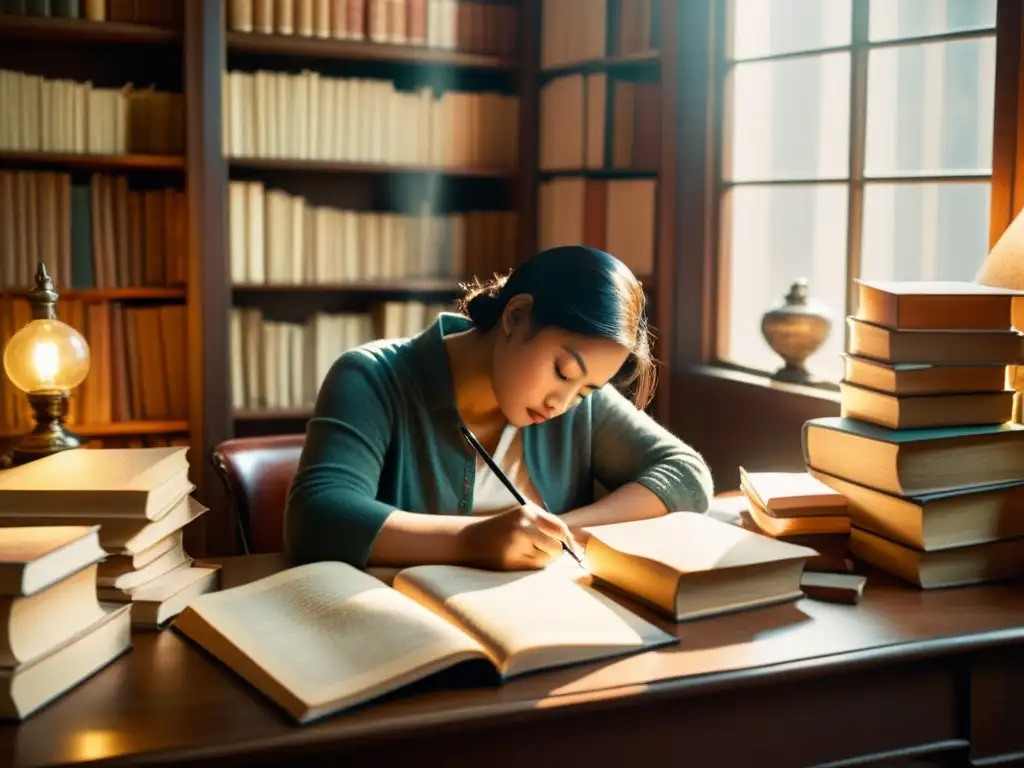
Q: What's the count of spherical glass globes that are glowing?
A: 1